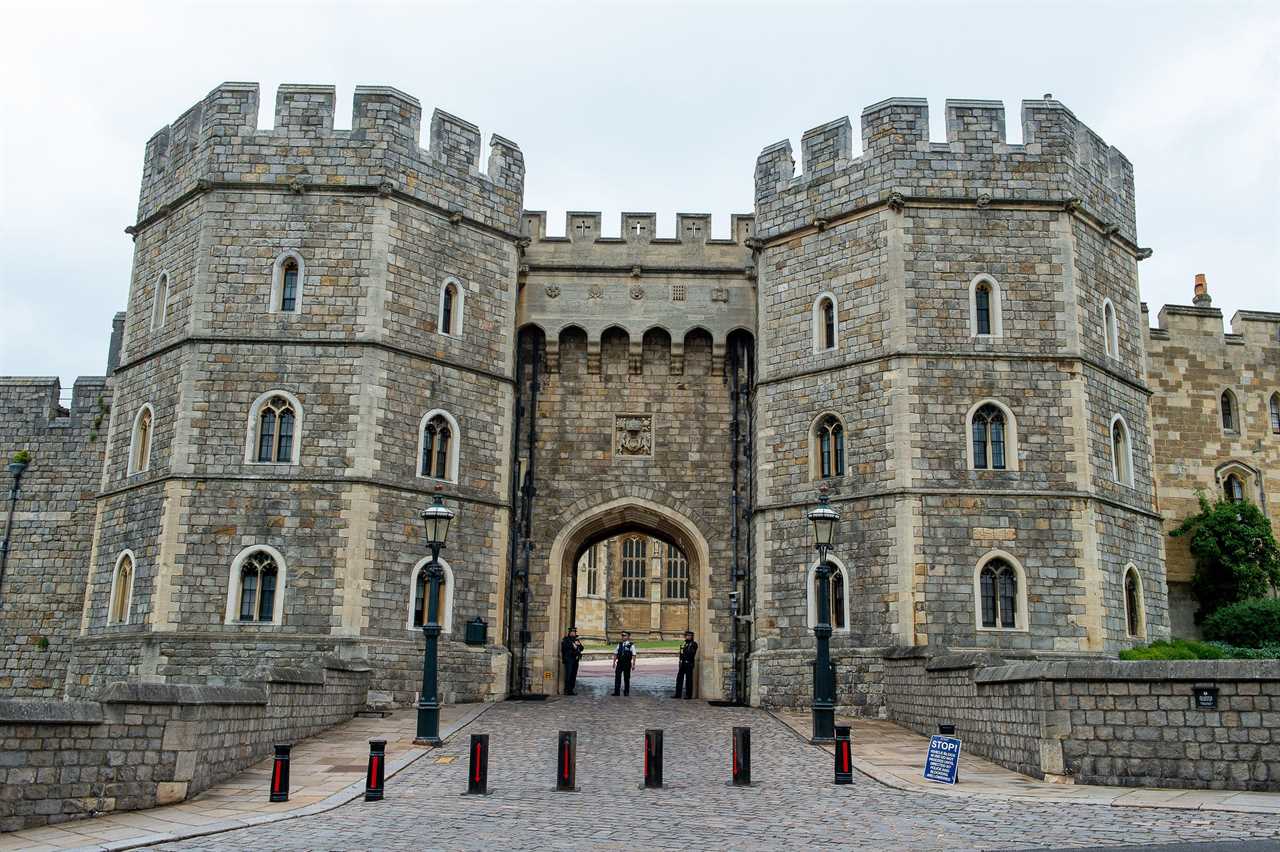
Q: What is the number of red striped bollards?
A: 7